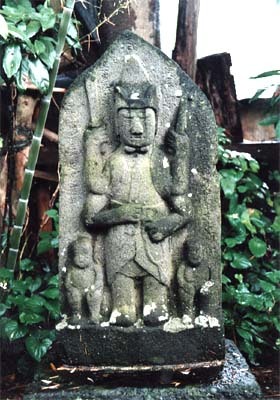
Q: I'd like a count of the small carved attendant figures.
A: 2